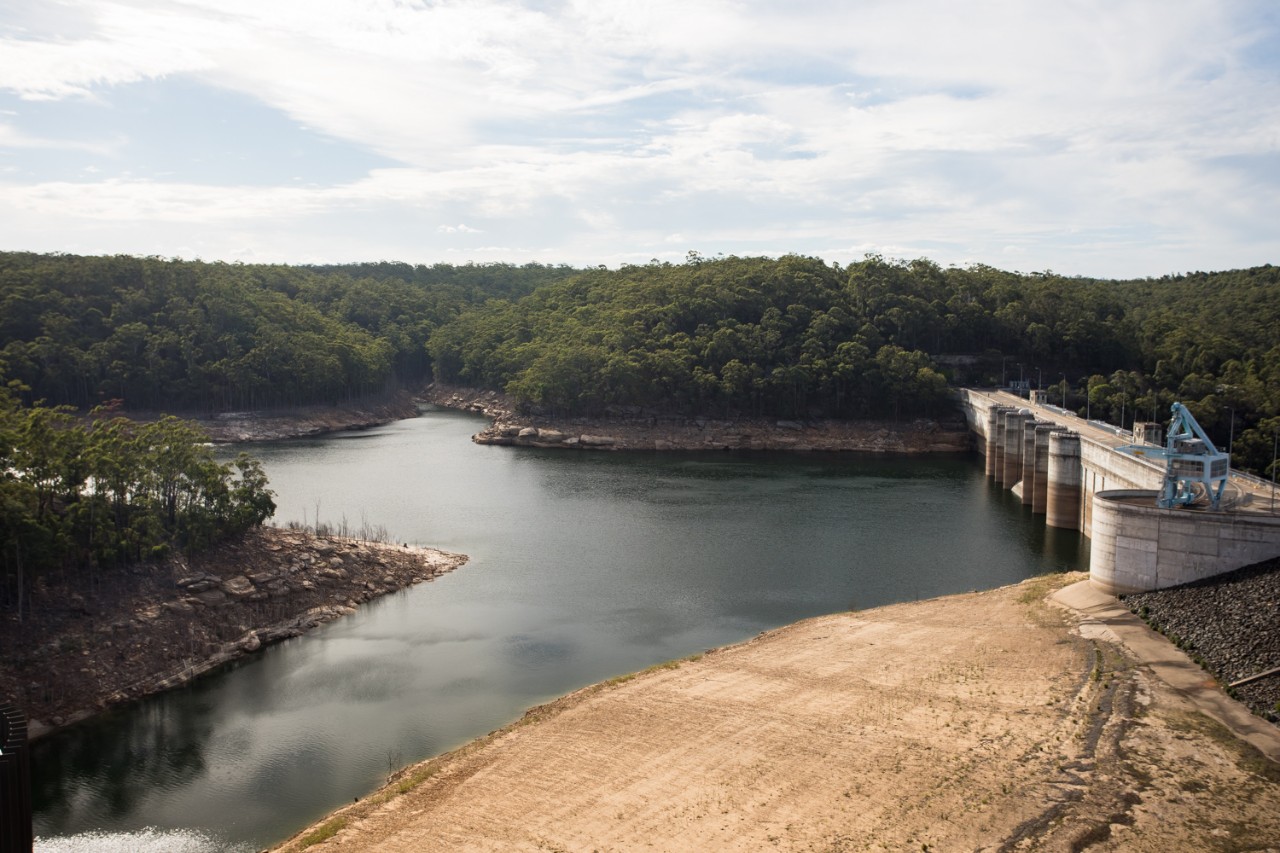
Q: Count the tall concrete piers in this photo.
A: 6